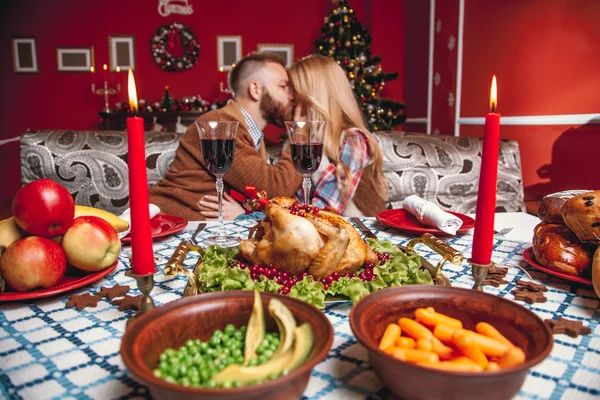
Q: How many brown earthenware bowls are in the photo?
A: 2